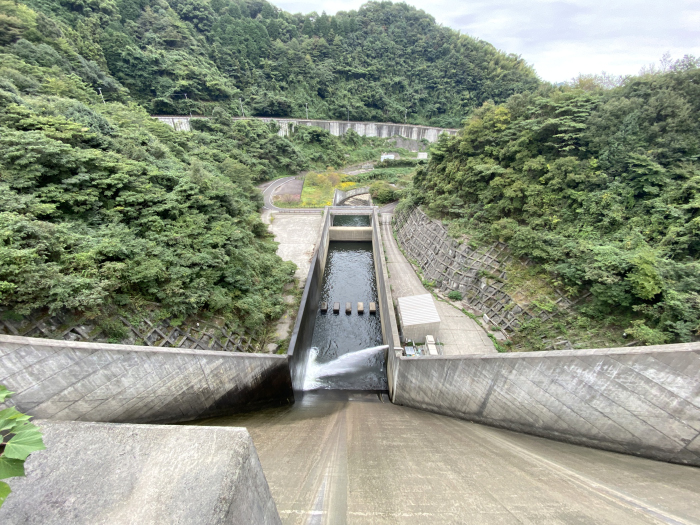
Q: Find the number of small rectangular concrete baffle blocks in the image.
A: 5